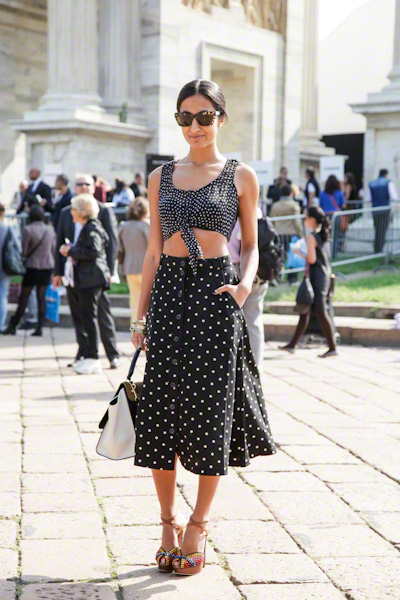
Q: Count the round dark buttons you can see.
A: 9